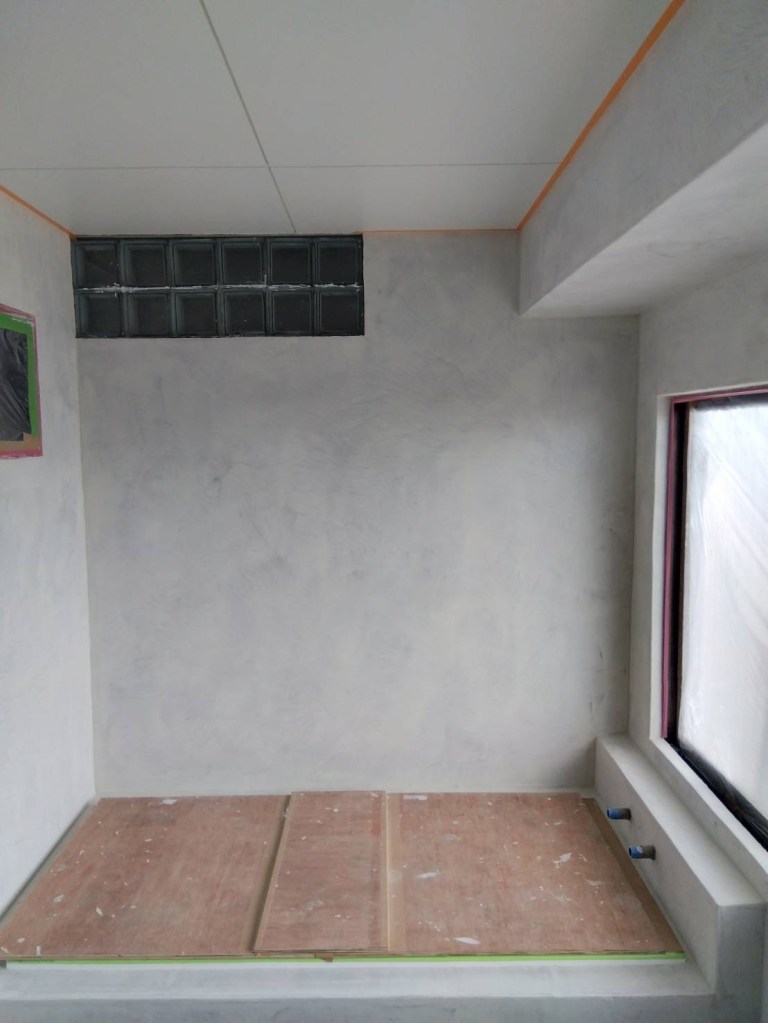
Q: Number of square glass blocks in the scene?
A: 12